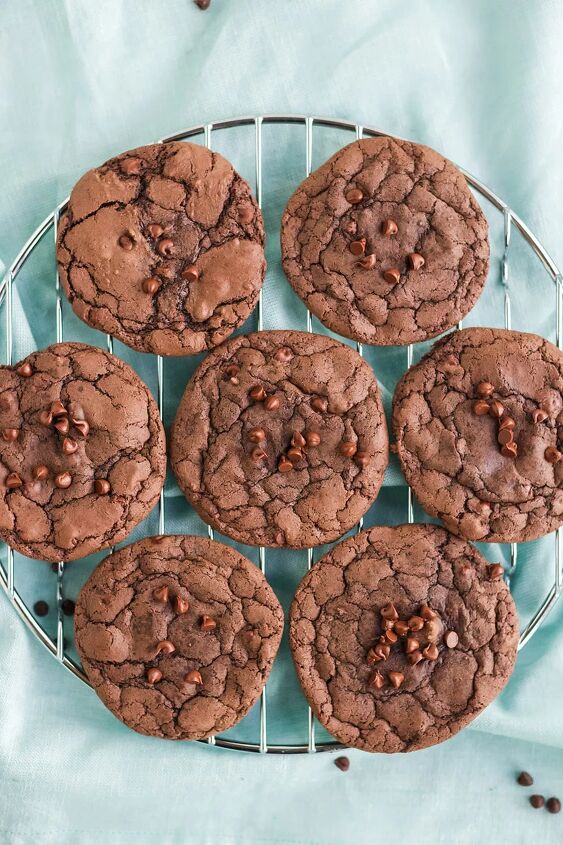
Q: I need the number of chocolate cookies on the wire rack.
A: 7